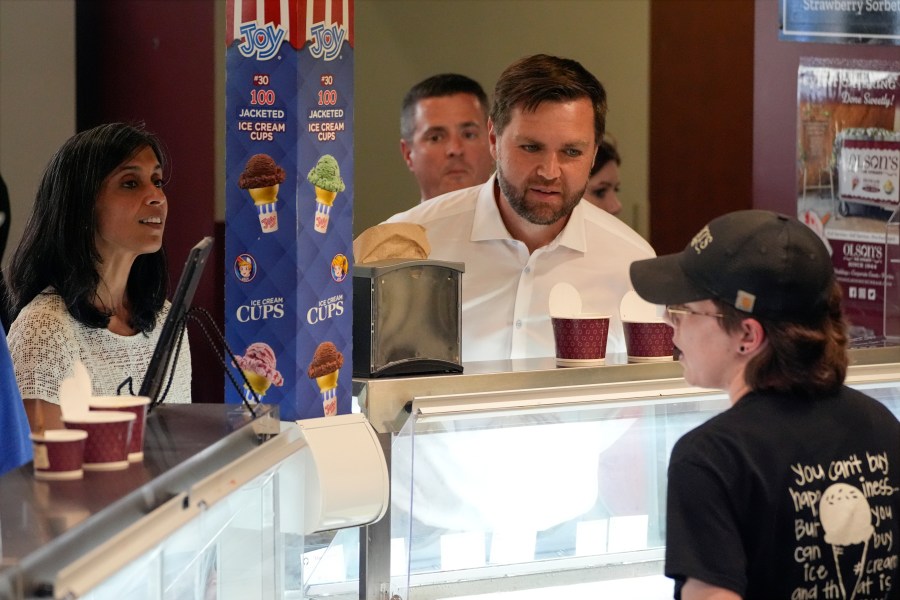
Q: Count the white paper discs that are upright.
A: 4